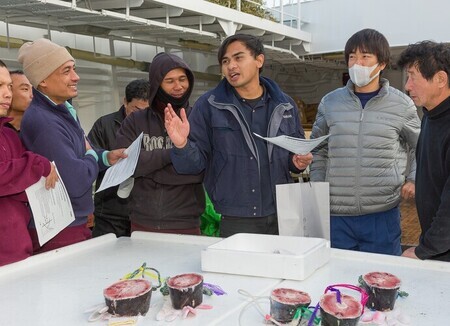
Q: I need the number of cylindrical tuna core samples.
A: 5